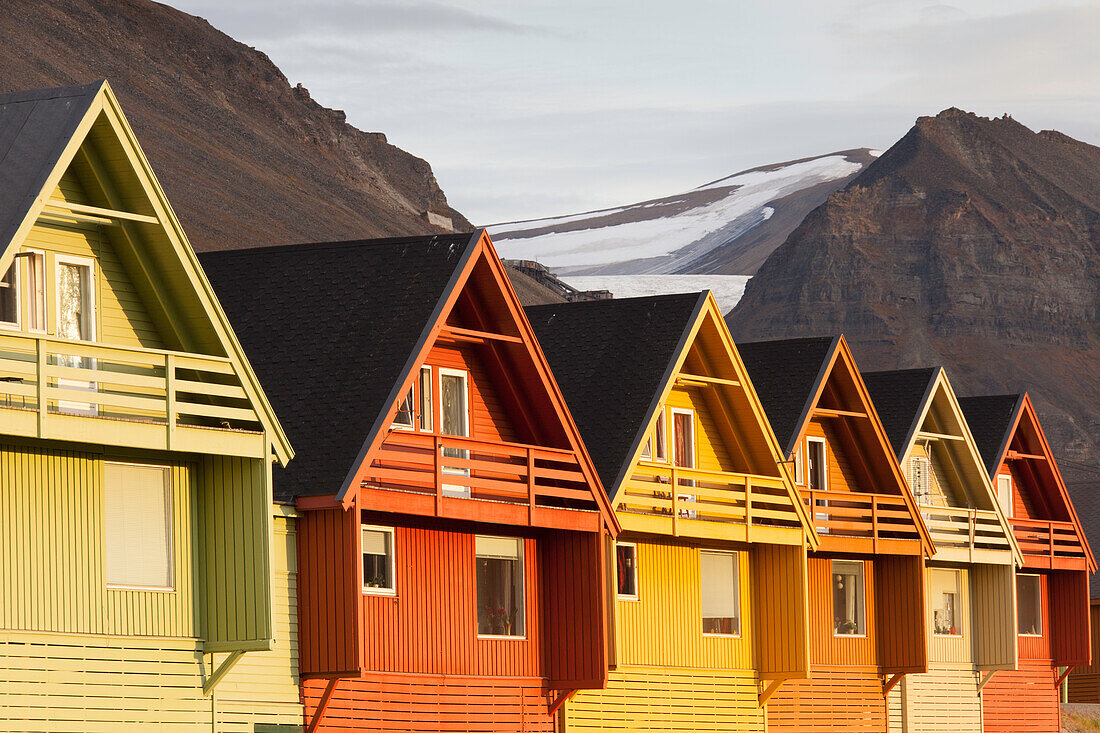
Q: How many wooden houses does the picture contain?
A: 6